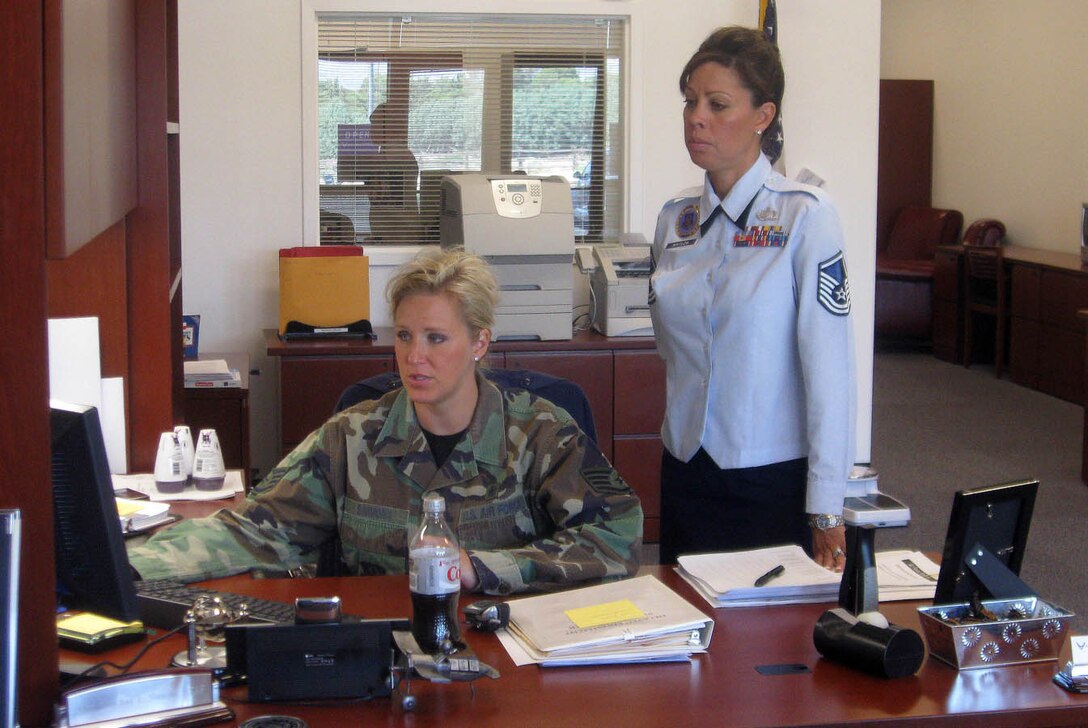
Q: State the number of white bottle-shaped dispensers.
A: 3